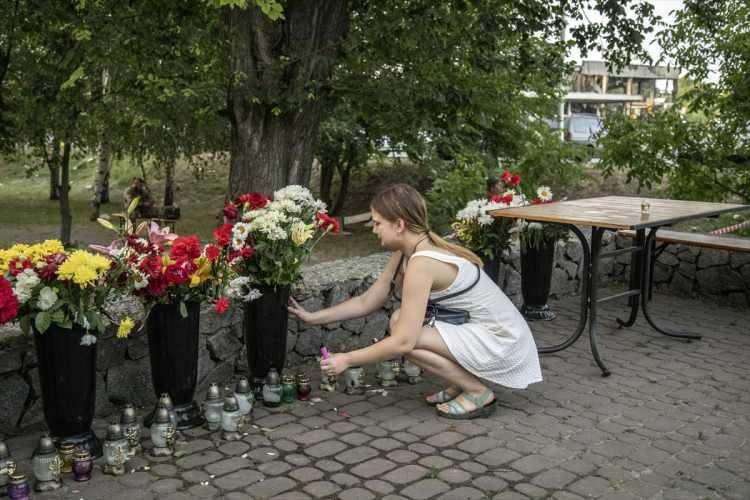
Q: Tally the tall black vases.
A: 5